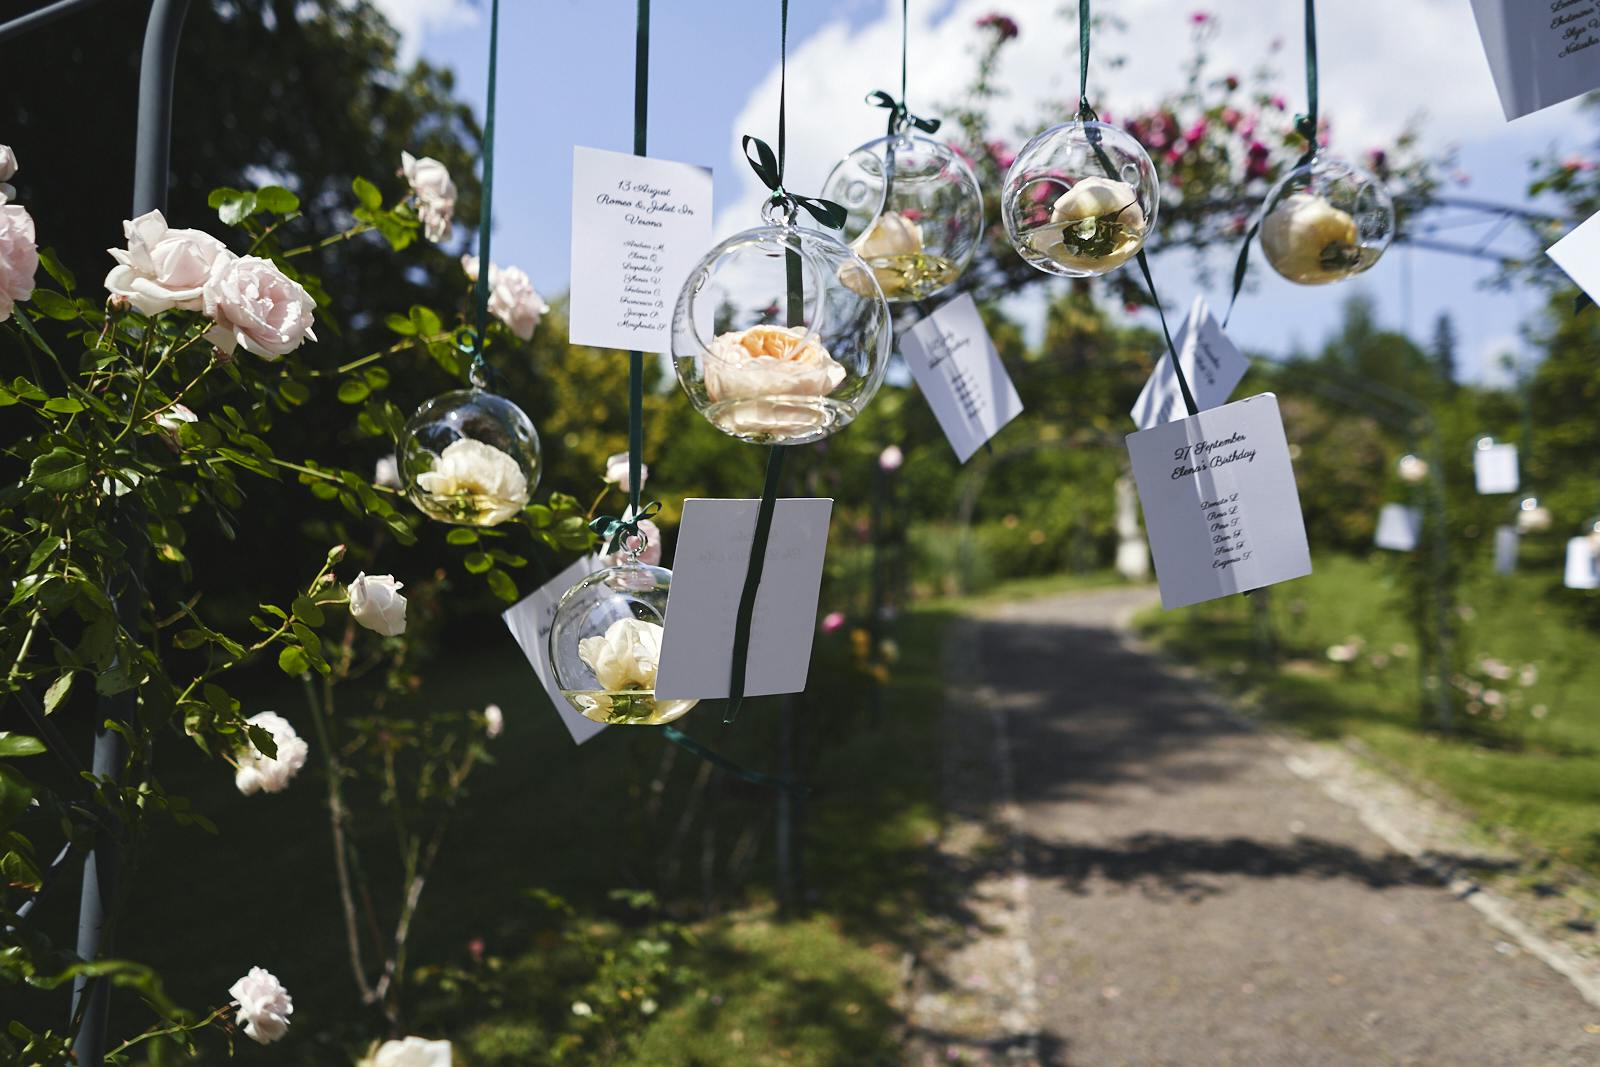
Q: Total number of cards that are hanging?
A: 12